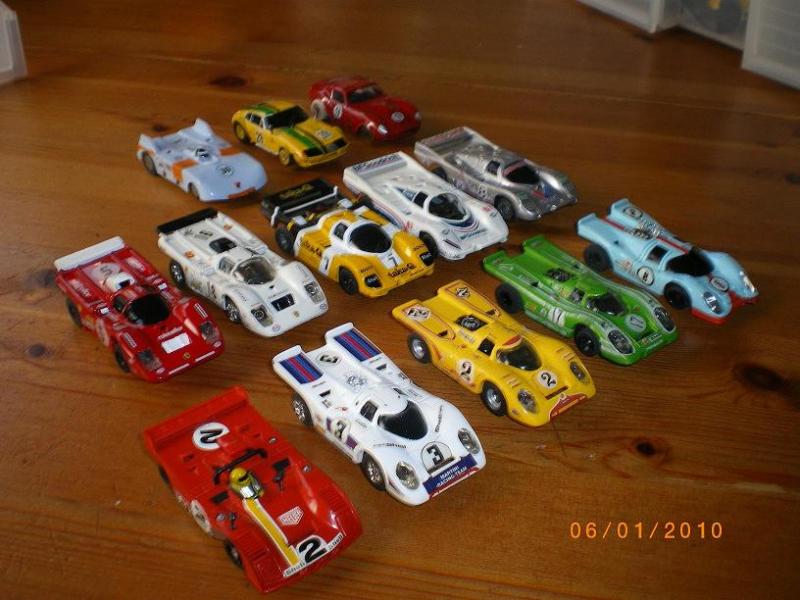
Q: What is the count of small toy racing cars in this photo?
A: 13